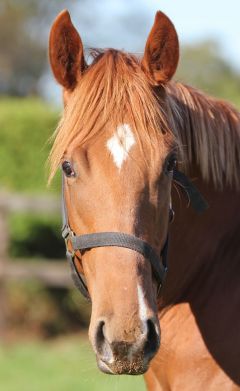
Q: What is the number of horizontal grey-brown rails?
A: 2